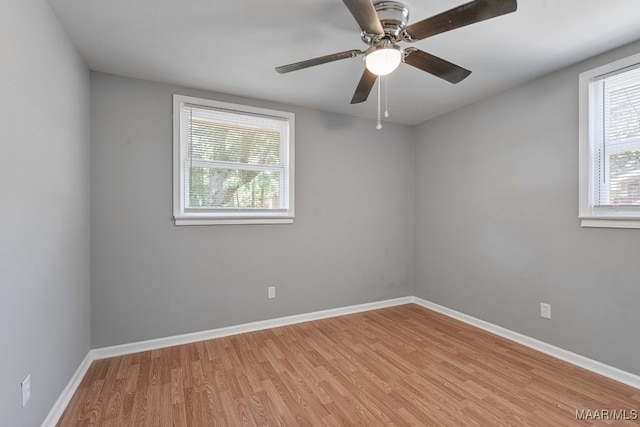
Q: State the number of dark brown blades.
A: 5